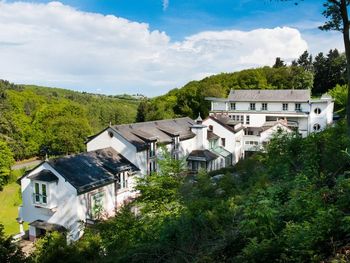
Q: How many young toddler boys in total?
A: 0